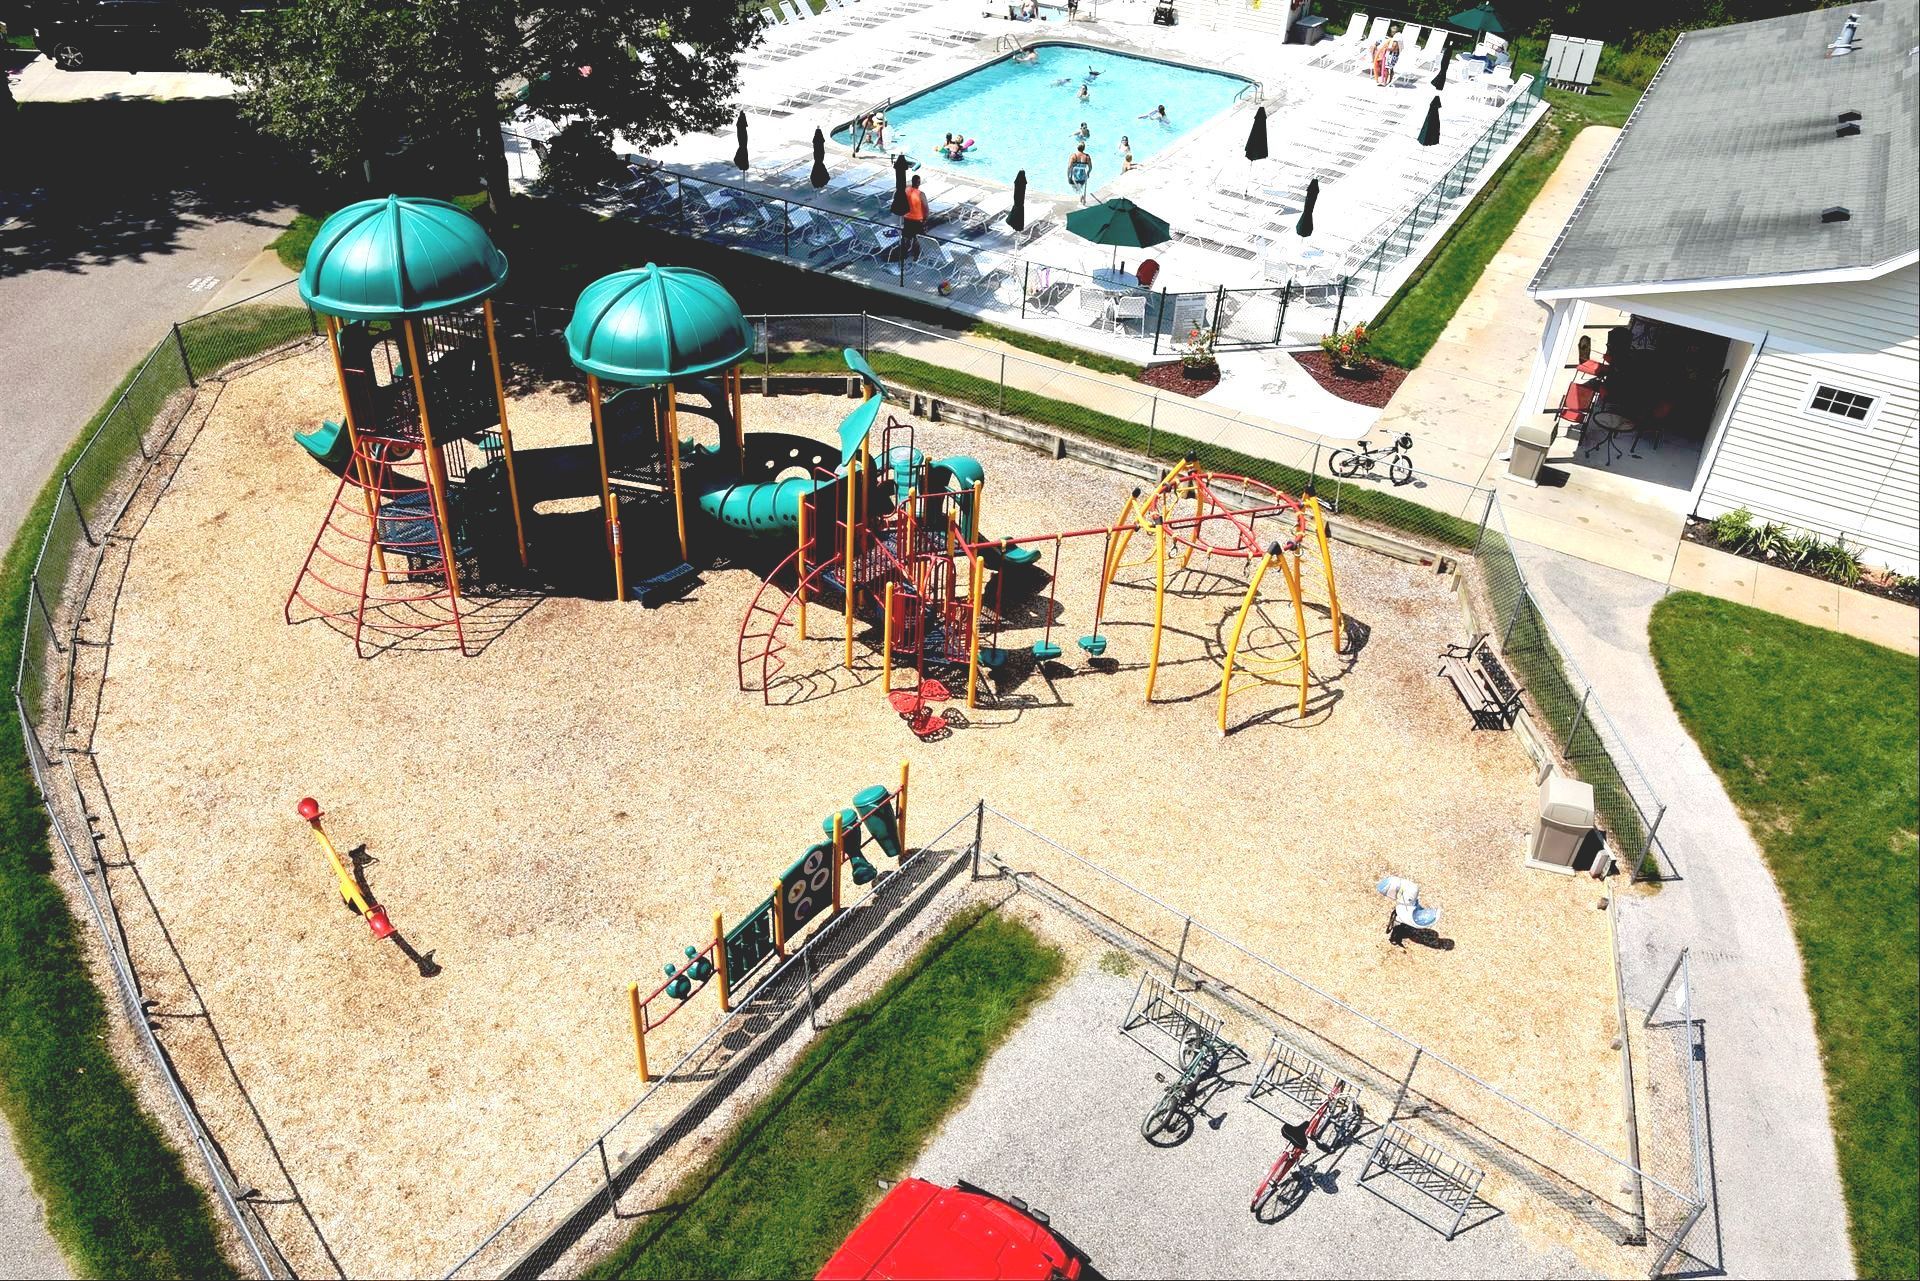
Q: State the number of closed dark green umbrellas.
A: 8